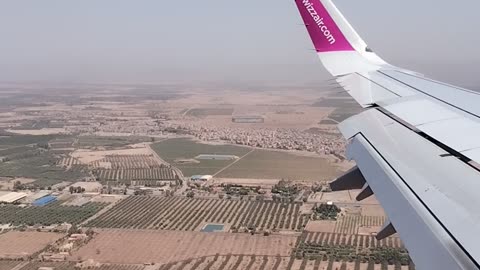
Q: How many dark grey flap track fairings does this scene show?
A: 3